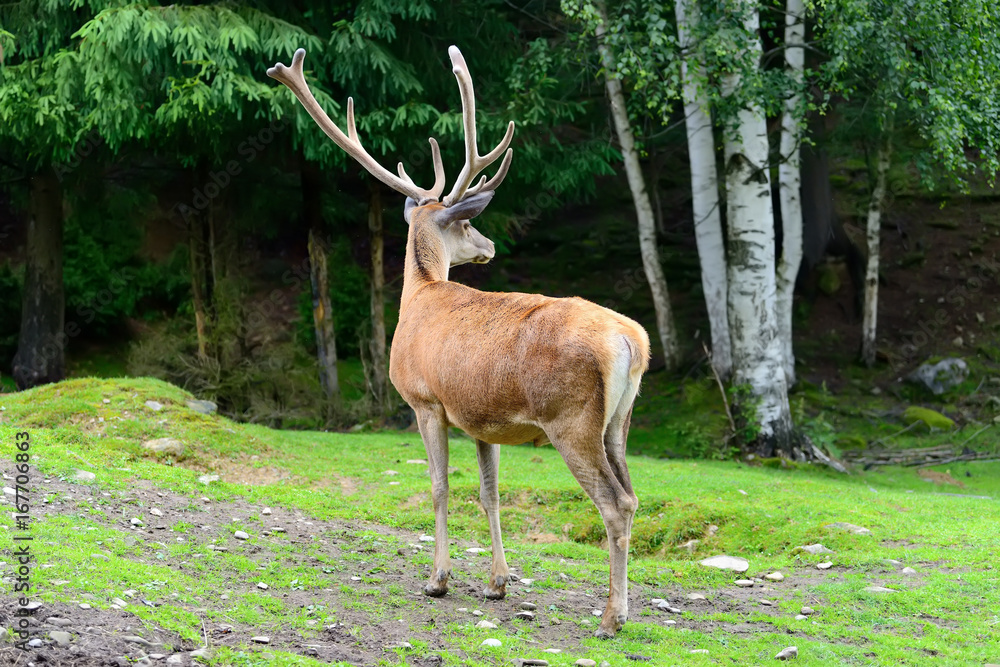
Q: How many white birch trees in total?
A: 5